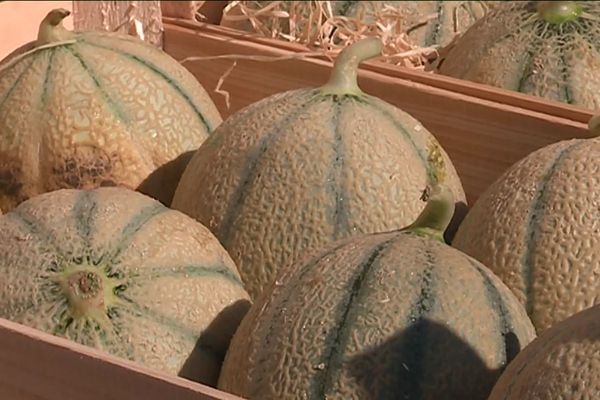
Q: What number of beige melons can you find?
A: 8